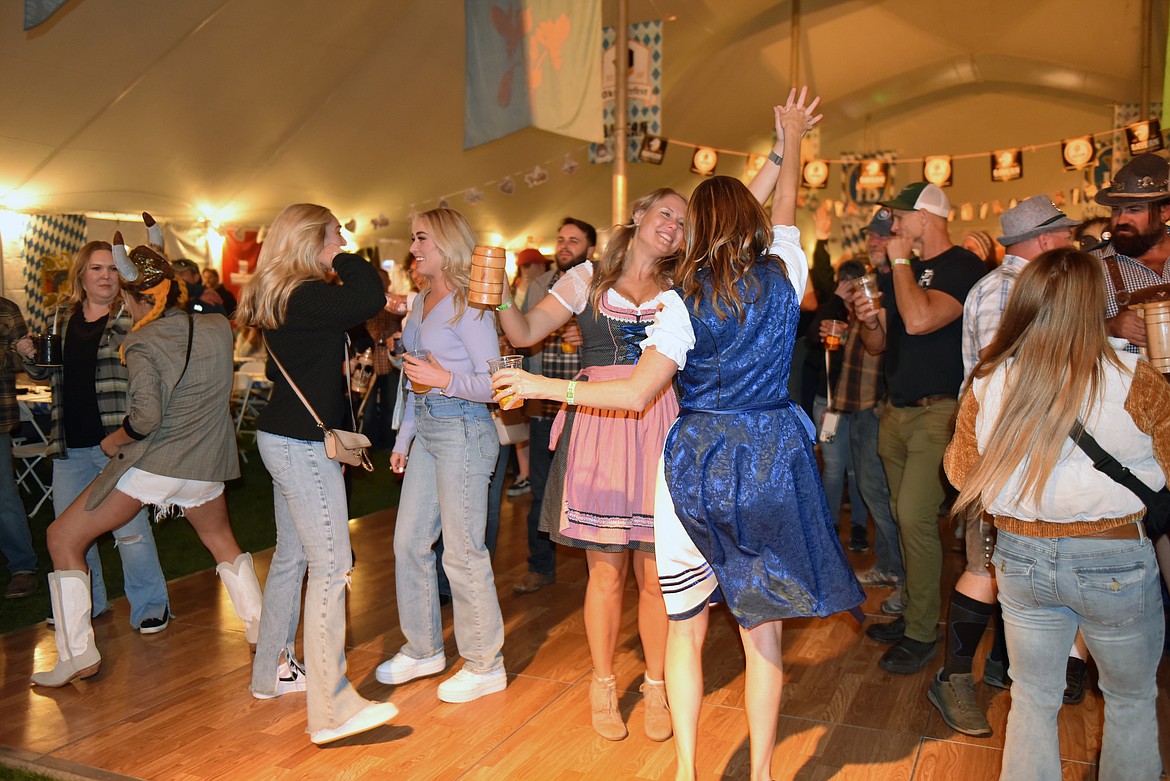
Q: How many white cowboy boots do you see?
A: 2